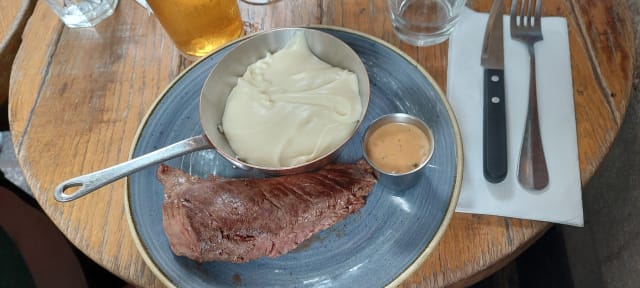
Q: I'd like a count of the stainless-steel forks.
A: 1